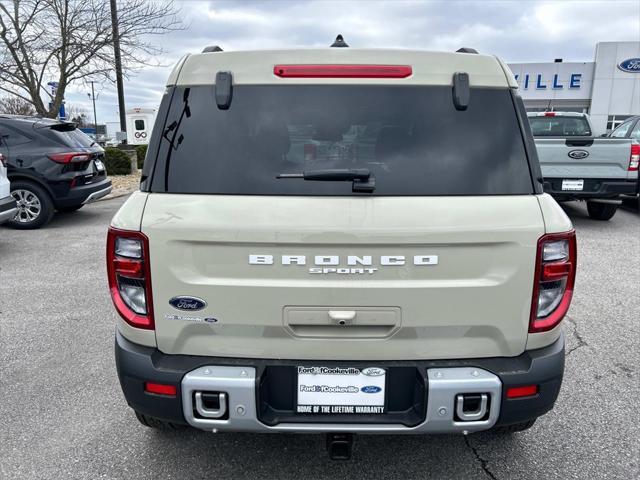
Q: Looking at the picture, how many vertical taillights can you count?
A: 3